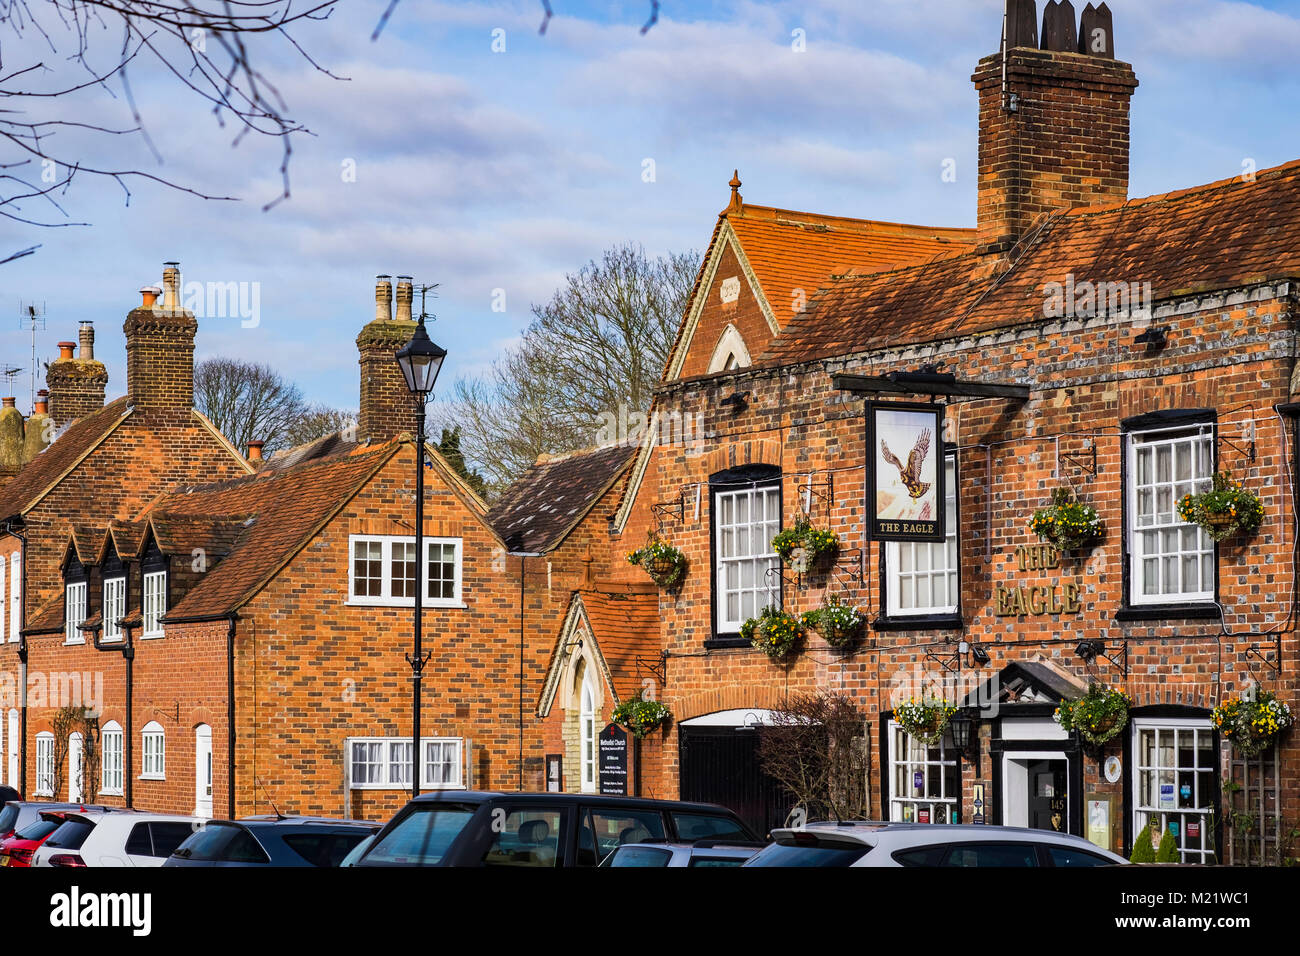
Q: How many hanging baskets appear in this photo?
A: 10